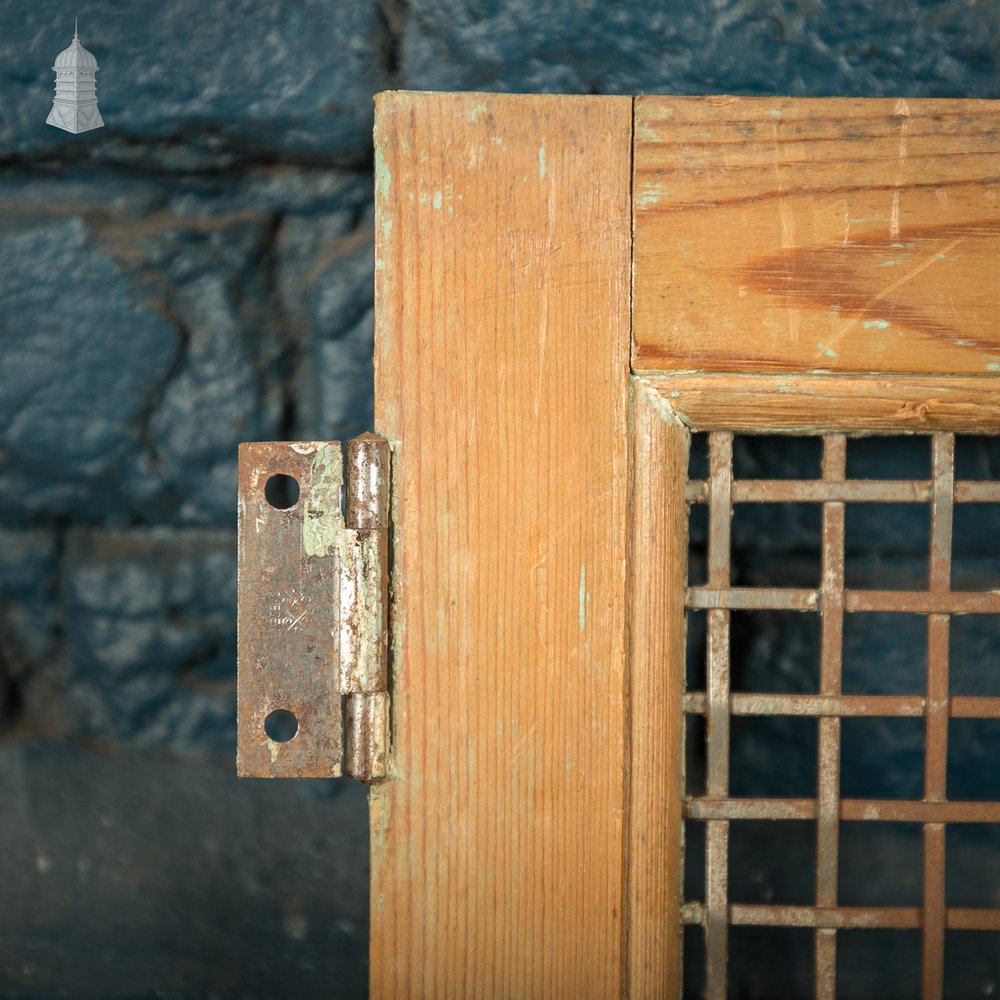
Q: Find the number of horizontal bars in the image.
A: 5